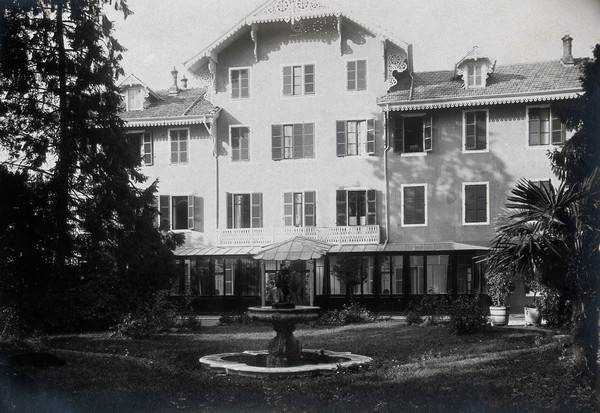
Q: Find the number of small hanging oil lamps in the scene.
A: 0